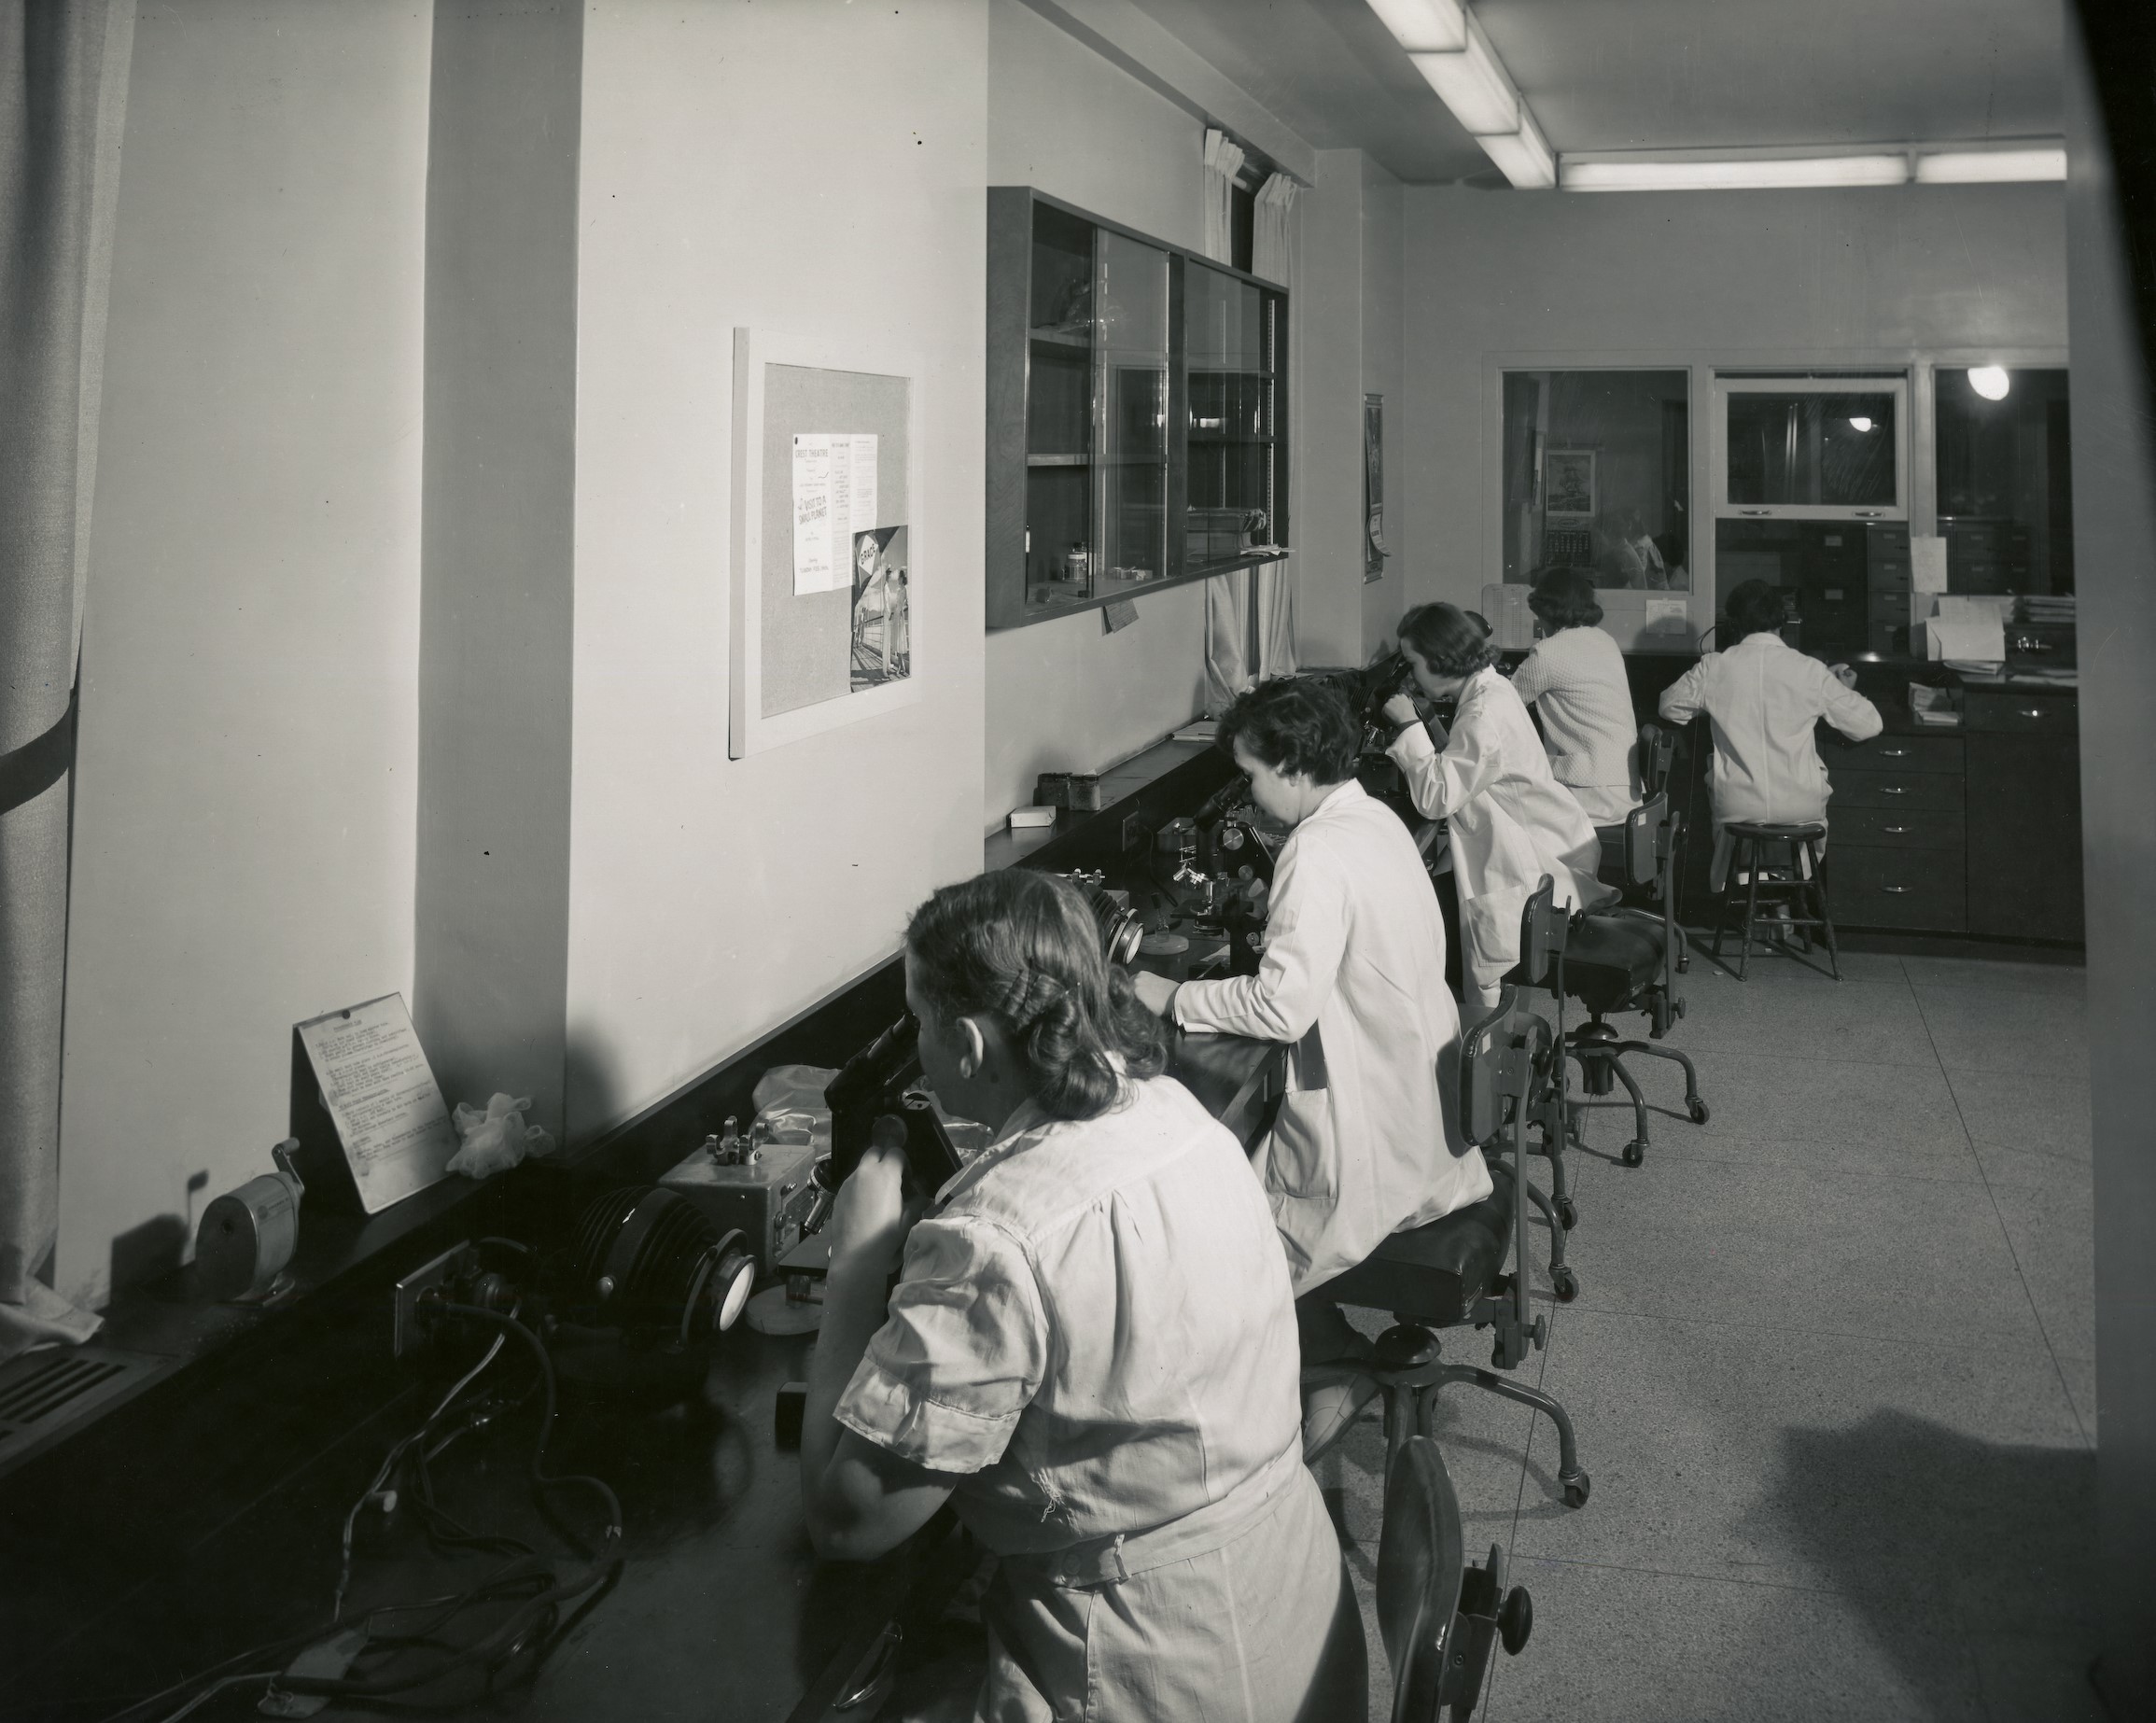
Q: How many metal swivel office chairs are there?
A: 5